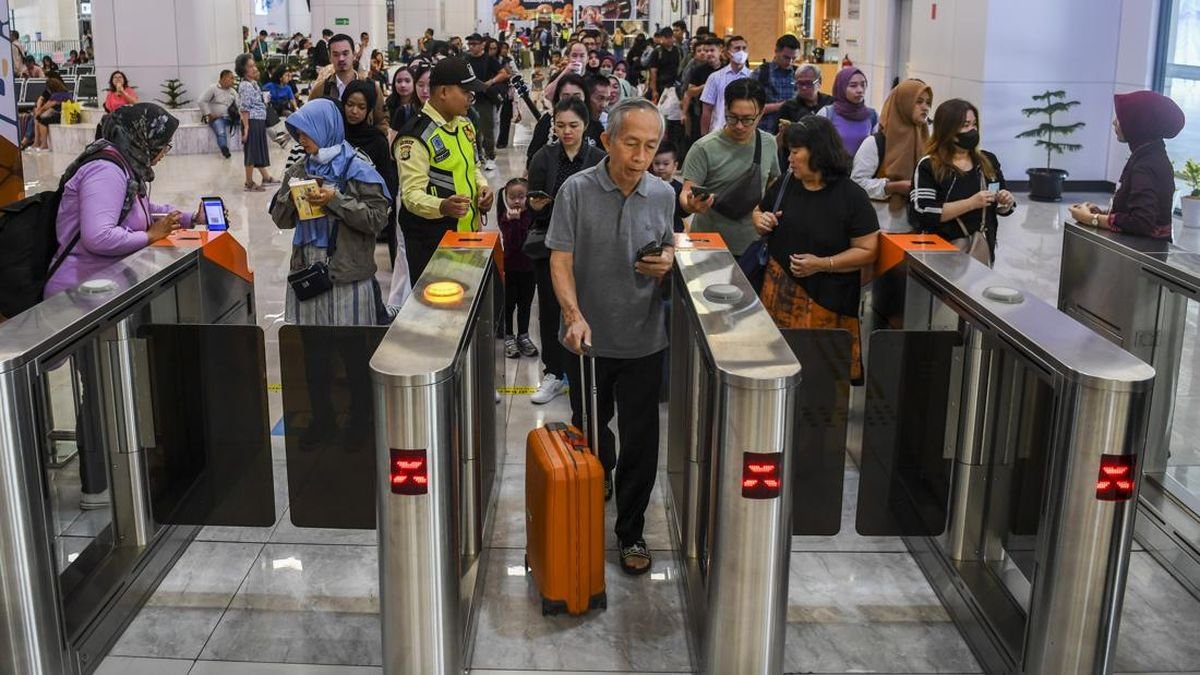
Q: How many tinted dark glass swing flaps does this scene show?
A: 4